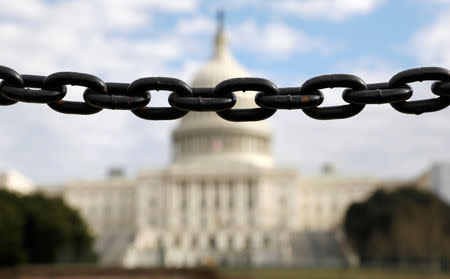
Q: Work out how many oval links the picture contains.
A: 12